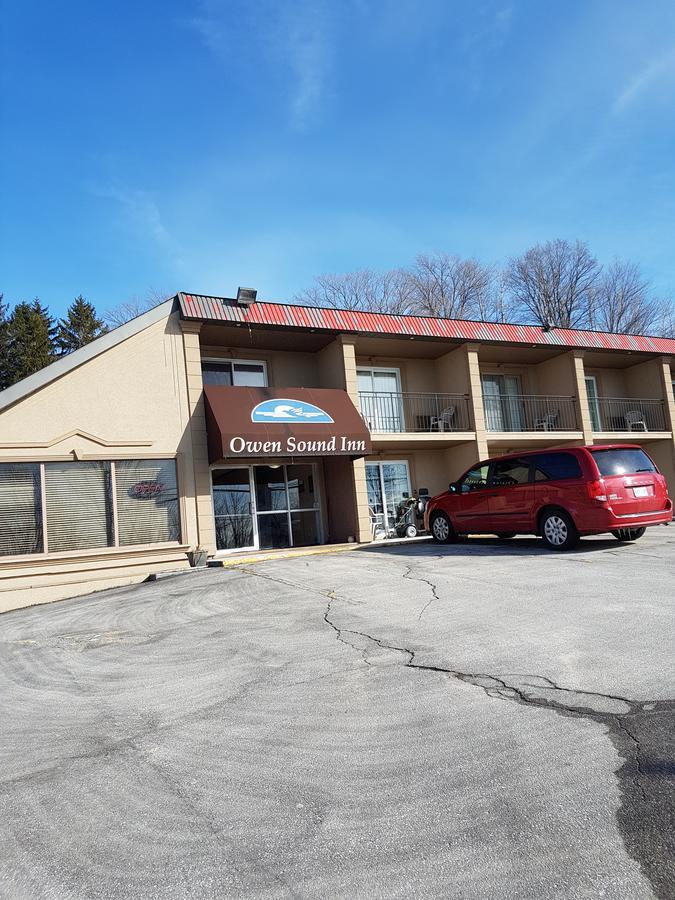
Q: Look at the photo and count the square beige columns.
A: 5